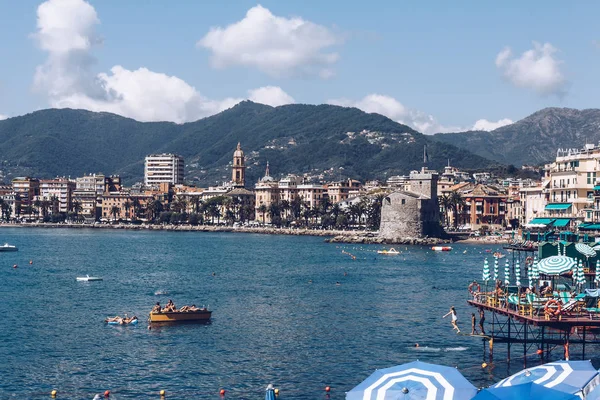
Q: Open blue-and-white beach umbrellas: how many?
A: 2